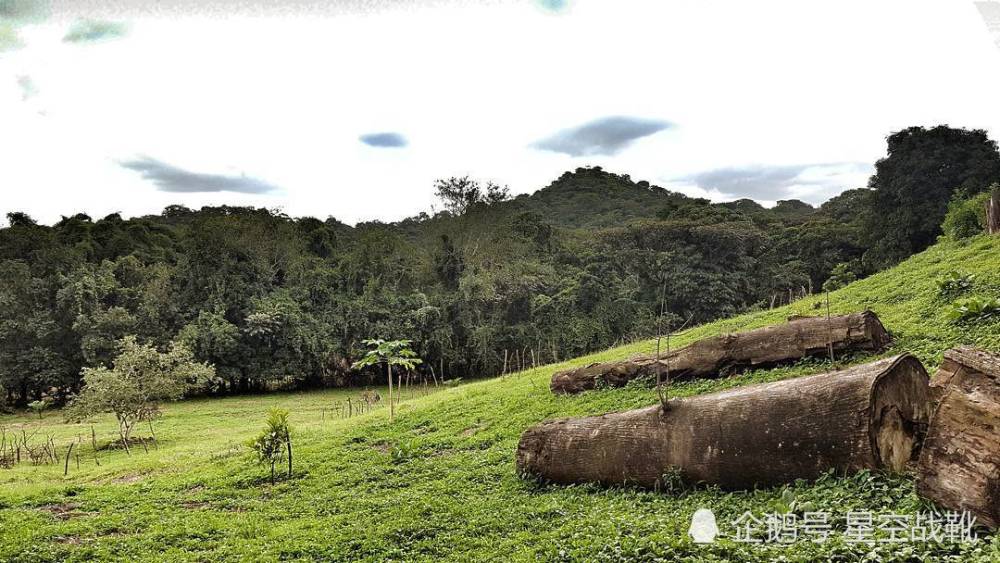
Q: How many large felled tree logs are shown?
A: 3